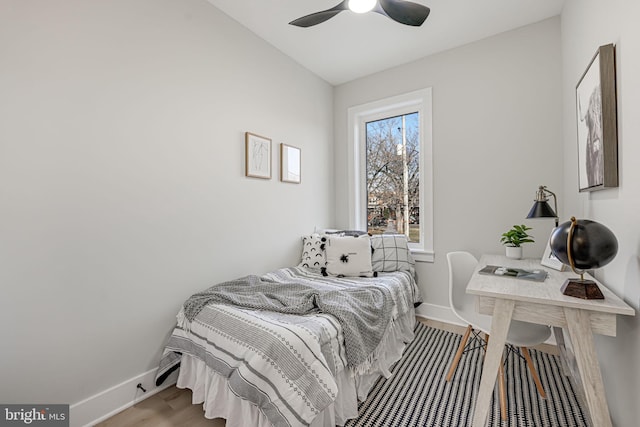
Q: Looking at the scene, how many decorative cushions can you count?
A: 3